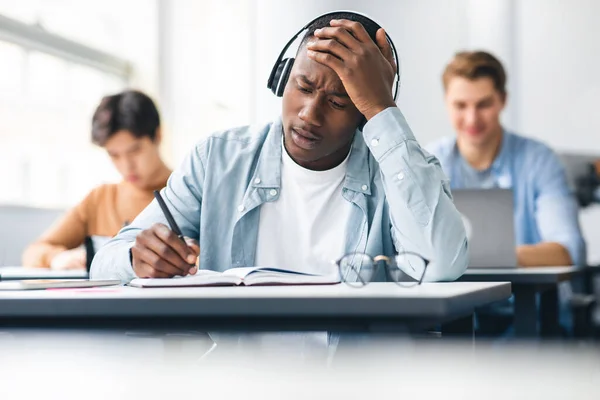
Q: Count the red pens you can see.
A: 0